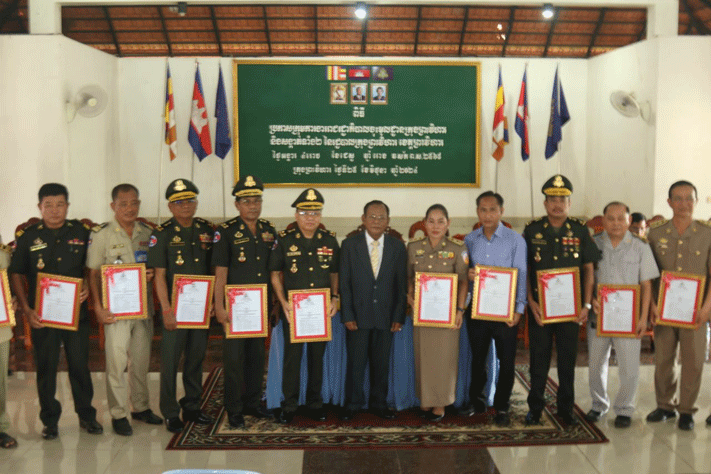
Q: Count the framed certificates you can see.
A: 11